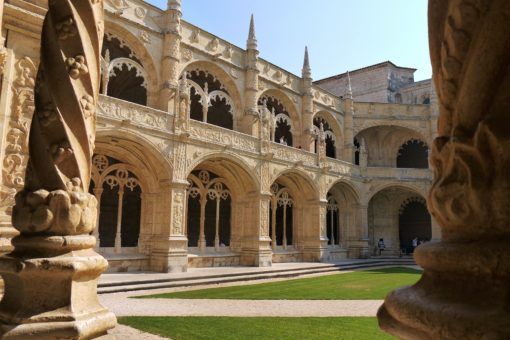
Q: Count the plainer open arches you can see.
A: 2